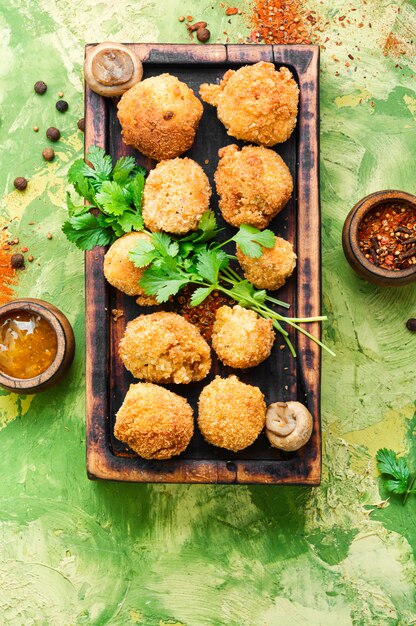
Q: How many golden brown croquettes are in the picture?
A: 10